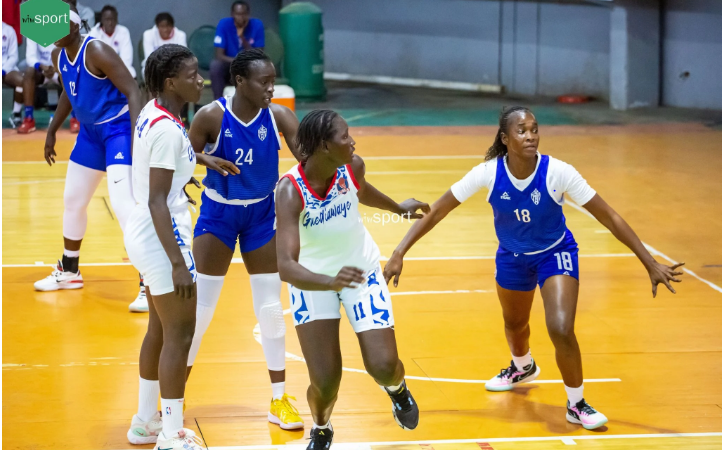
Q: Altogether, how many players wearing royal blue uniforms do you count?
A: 3